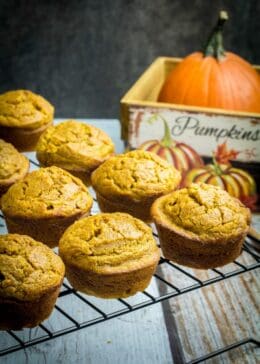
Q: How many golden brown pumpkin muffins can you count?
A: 8